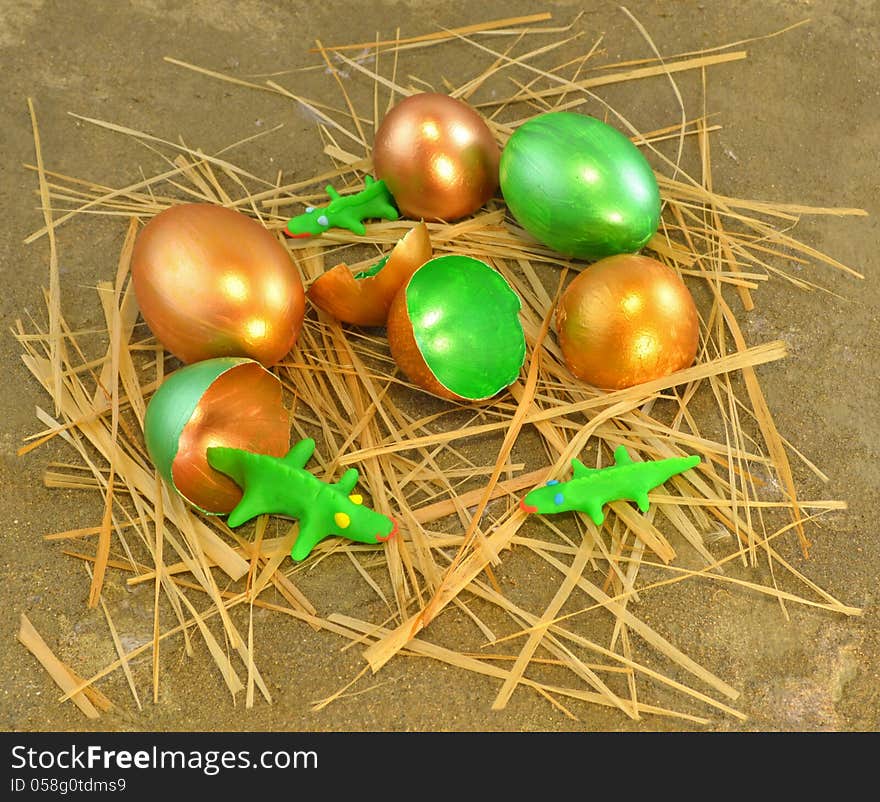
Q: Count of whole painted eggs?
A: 4